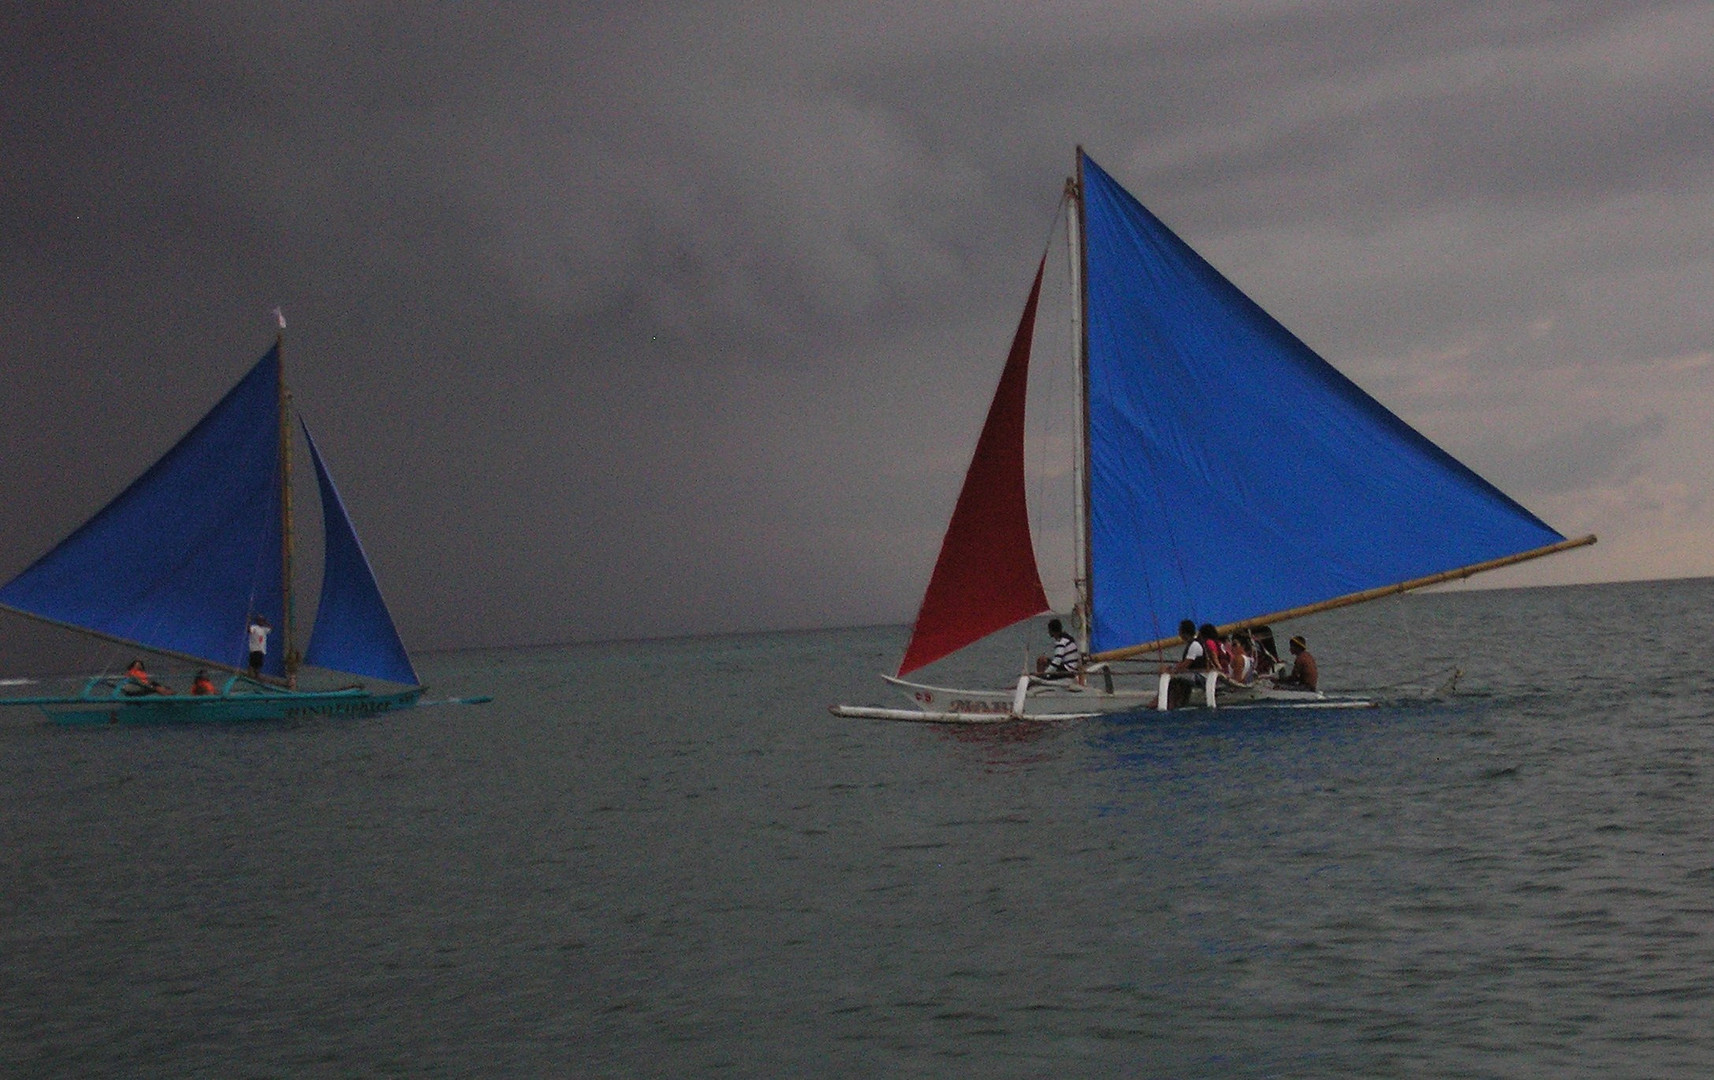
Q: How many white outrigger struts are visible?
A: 3